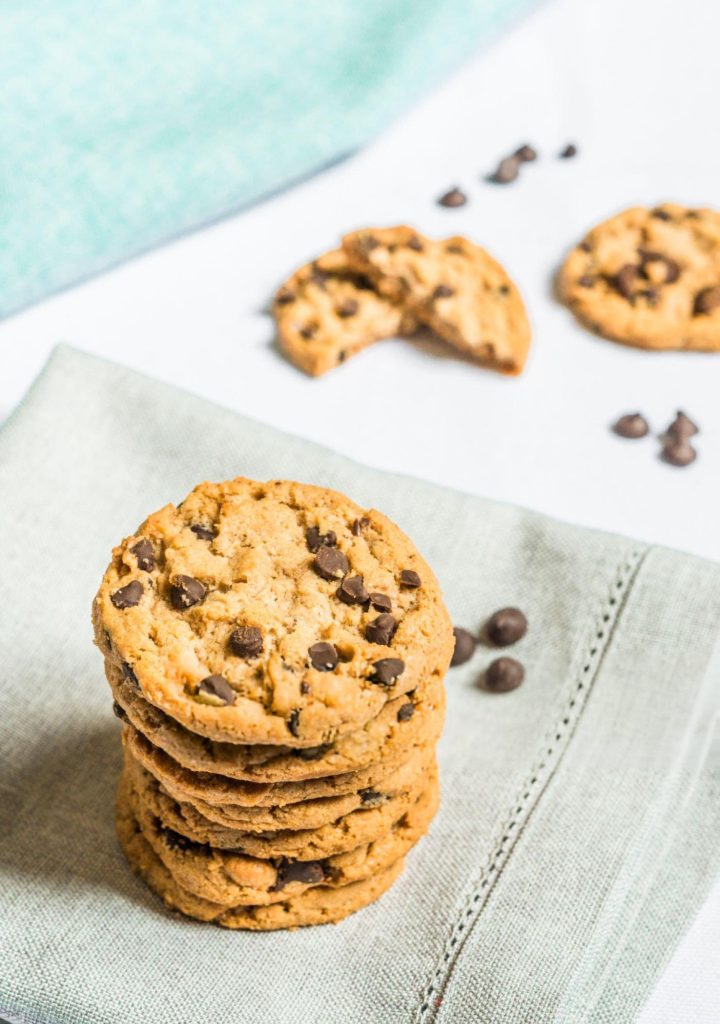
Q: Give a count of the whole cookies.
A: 8